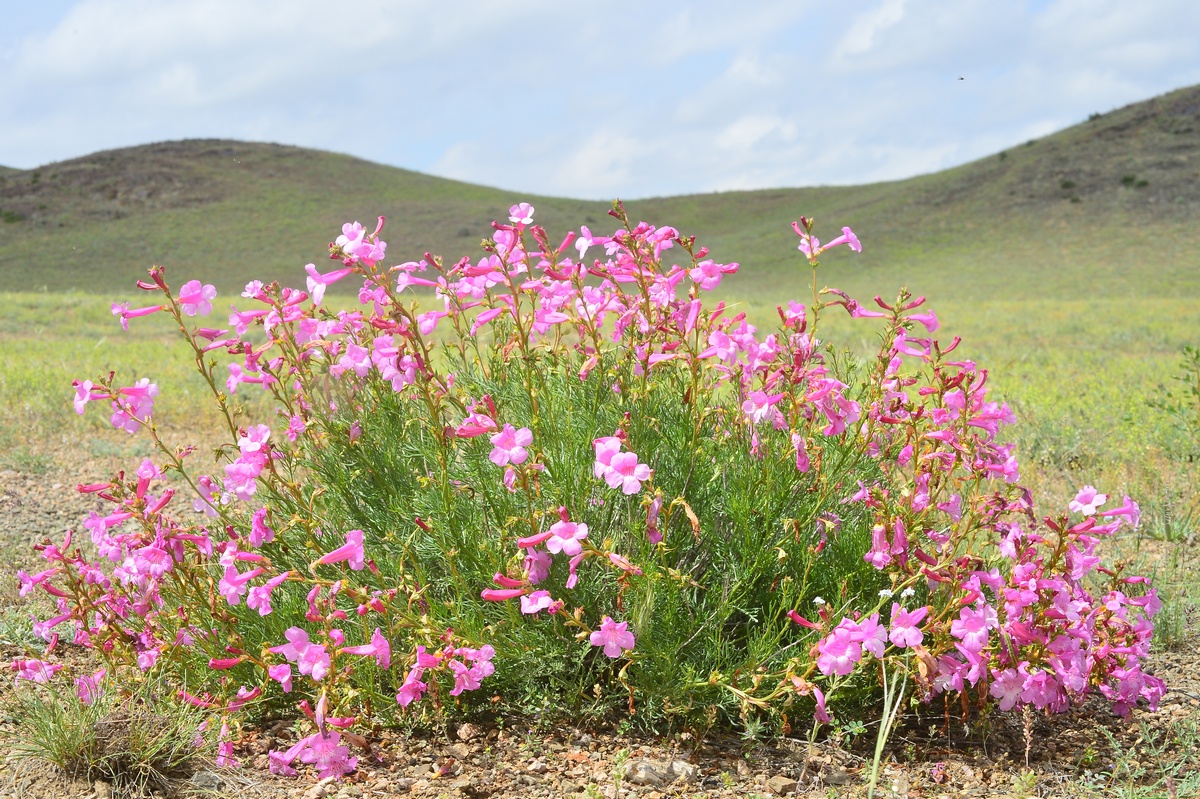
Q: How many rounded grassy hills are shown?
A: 2